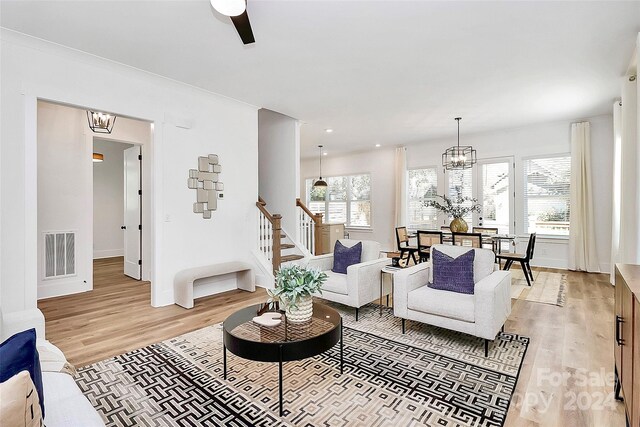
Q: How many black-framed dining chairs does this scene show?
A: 6